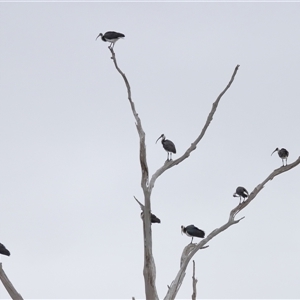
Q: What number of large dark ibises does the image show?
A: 7